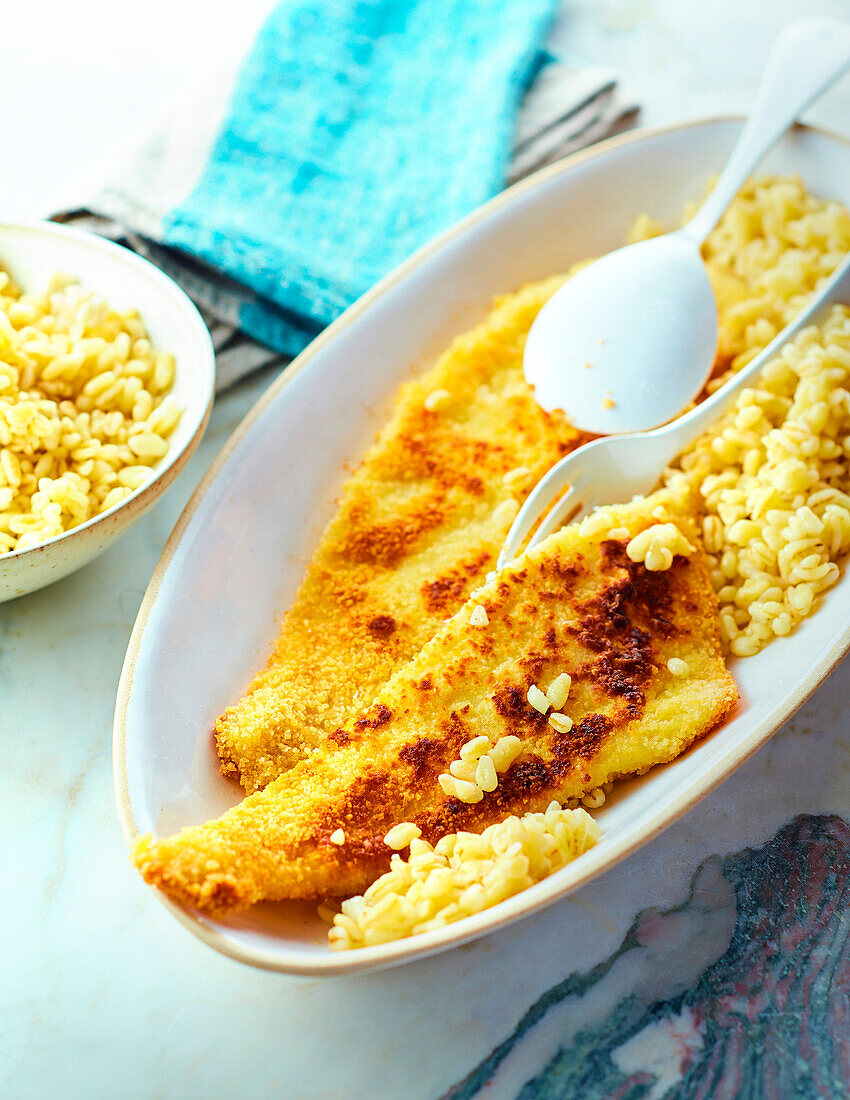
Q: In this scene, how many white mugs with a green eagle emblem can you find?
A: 0